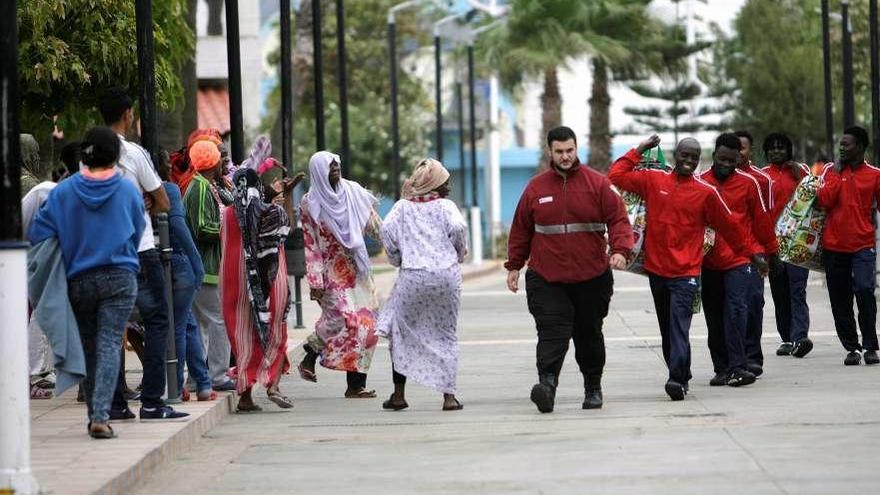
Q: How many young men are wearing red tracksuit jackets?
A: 5